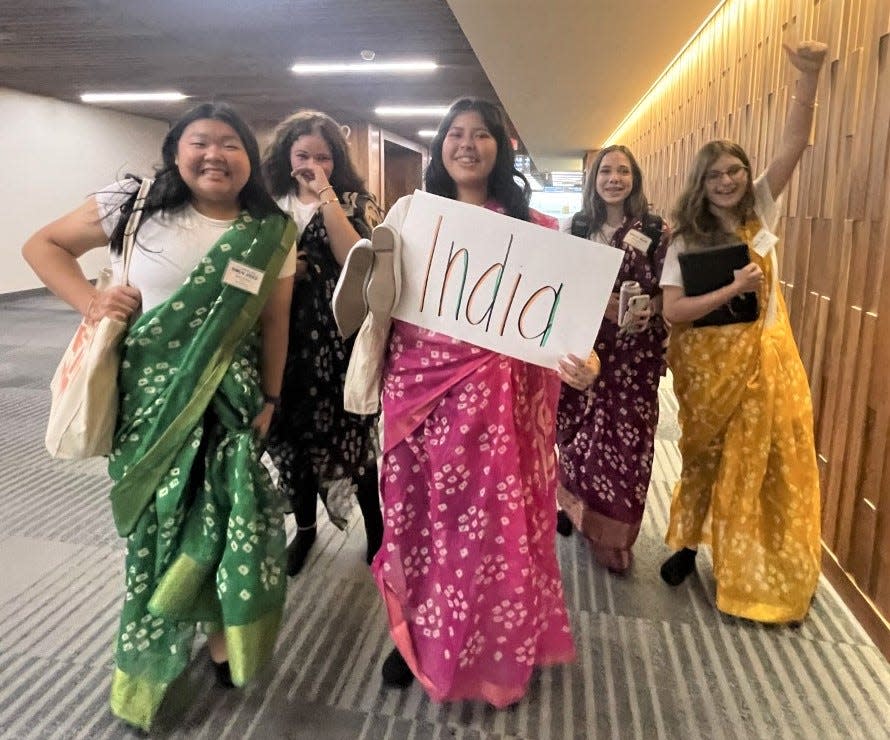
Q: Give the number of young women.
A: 5